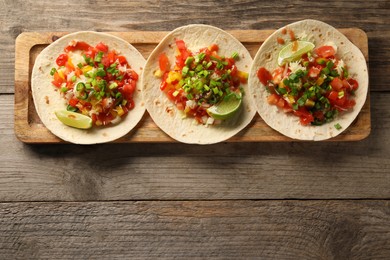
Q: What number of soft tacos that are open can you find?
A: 3